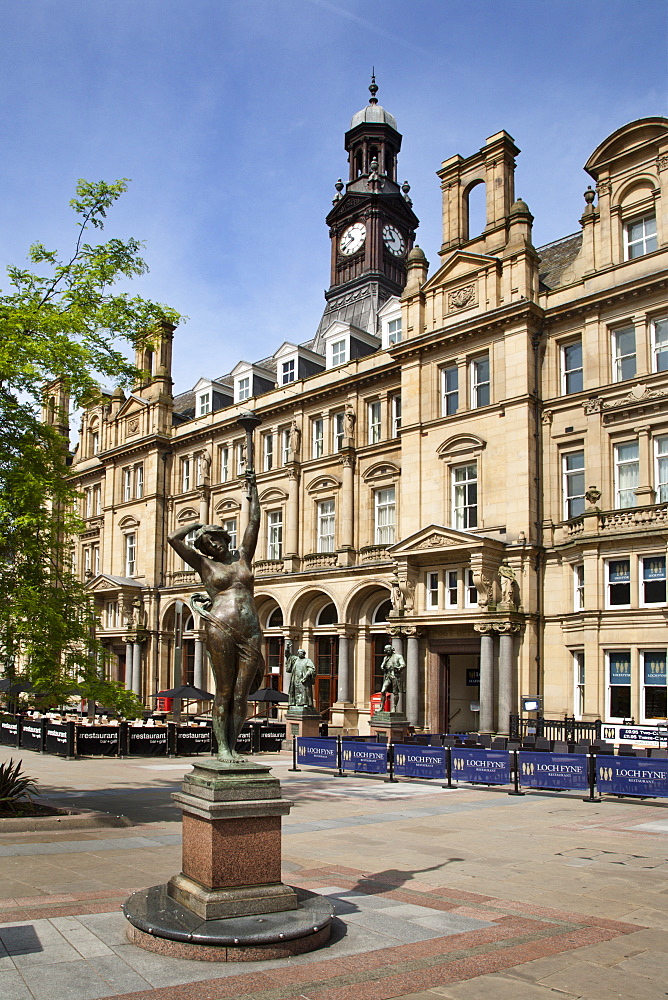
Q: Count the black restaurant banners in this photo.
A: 8